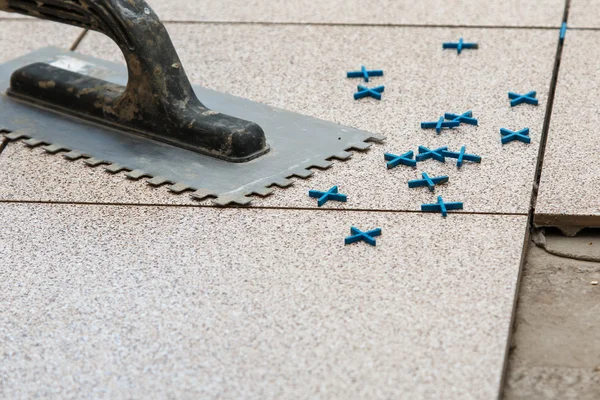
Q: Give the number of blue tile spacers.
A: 15